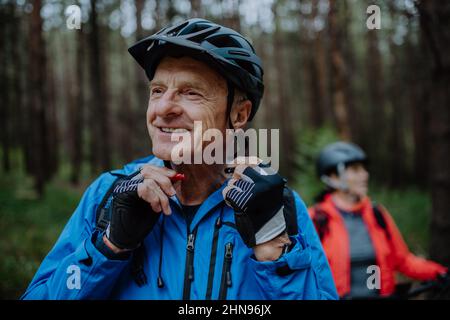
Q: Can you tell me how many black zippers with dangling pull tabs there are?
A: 2